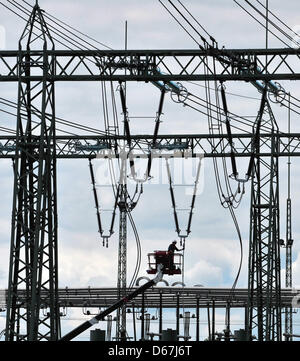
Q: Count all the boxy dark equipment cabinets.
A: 3